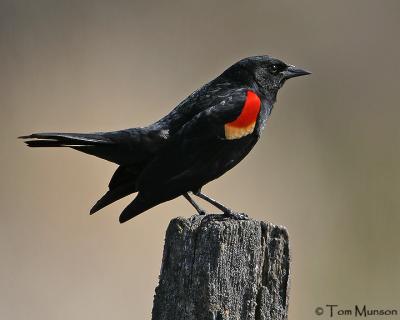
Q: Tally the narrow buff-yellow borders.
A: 1